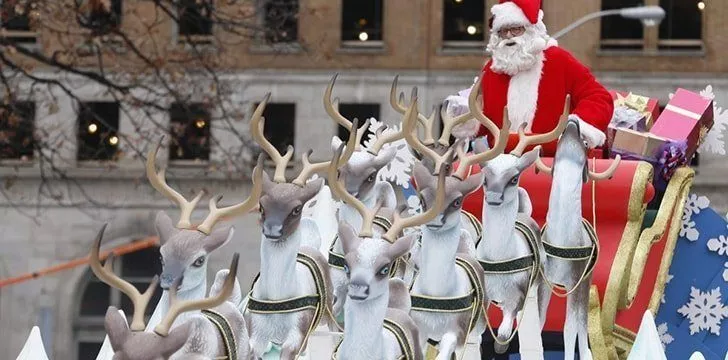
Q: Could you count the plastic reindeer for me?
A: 9